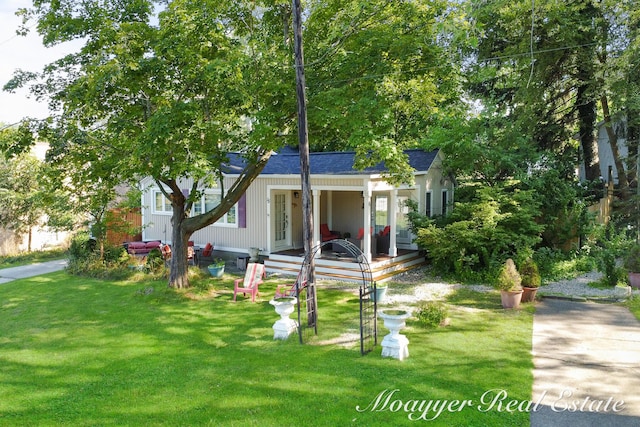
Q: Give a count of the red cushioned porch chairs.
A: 3